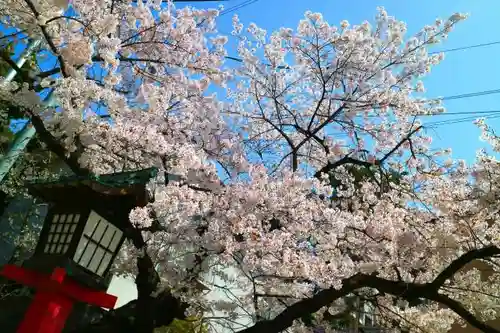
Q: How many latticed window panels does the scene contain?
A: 2